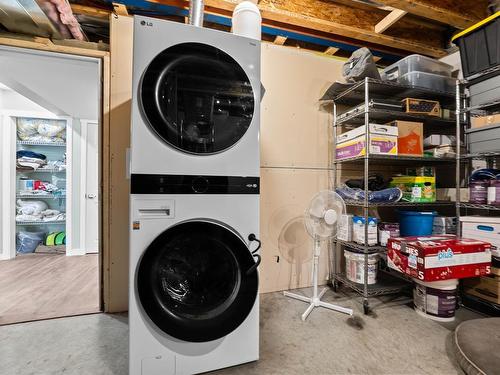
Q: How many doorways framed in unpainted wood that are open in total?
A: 1